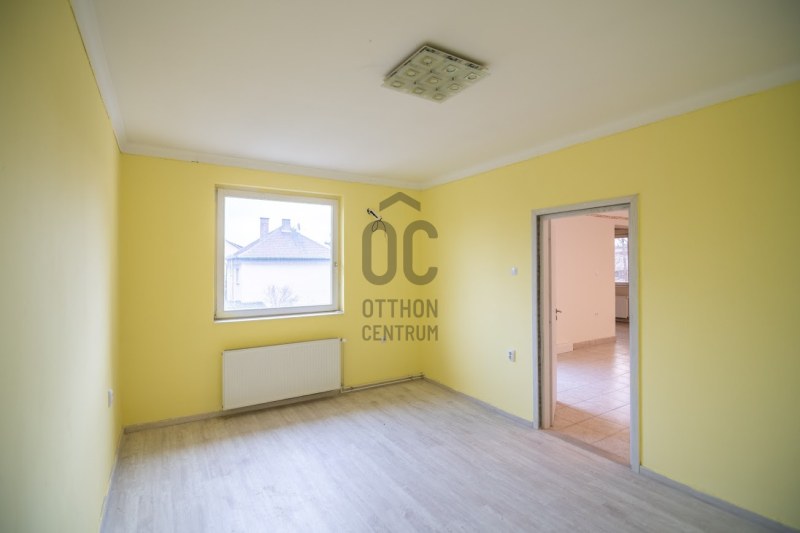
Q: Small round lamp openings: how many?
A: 9